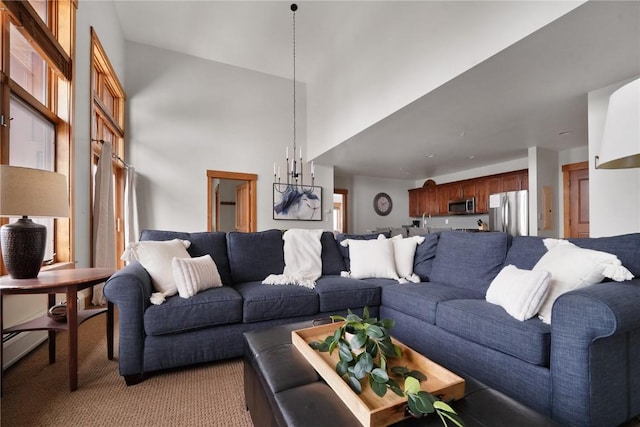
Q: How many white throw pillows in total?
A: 6